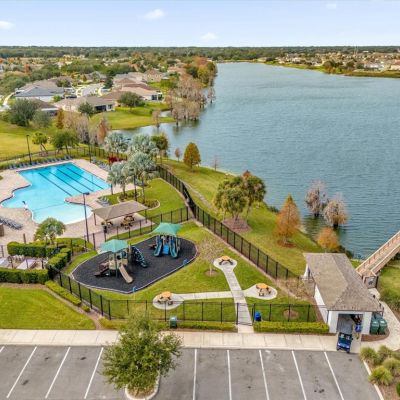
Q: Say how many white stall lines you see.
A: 9